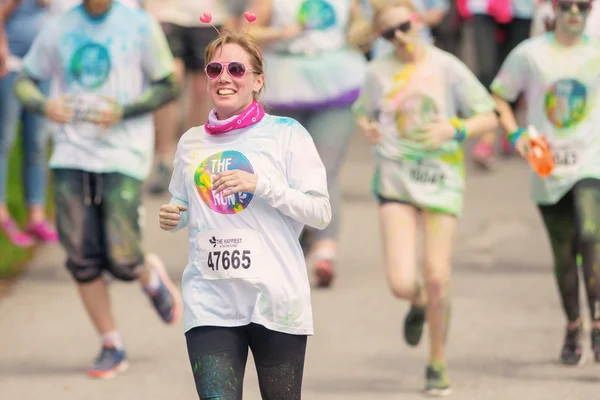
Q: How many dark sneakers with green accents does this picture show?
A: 2